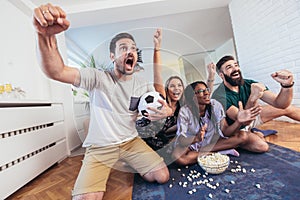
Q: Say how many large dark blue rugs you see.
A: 1